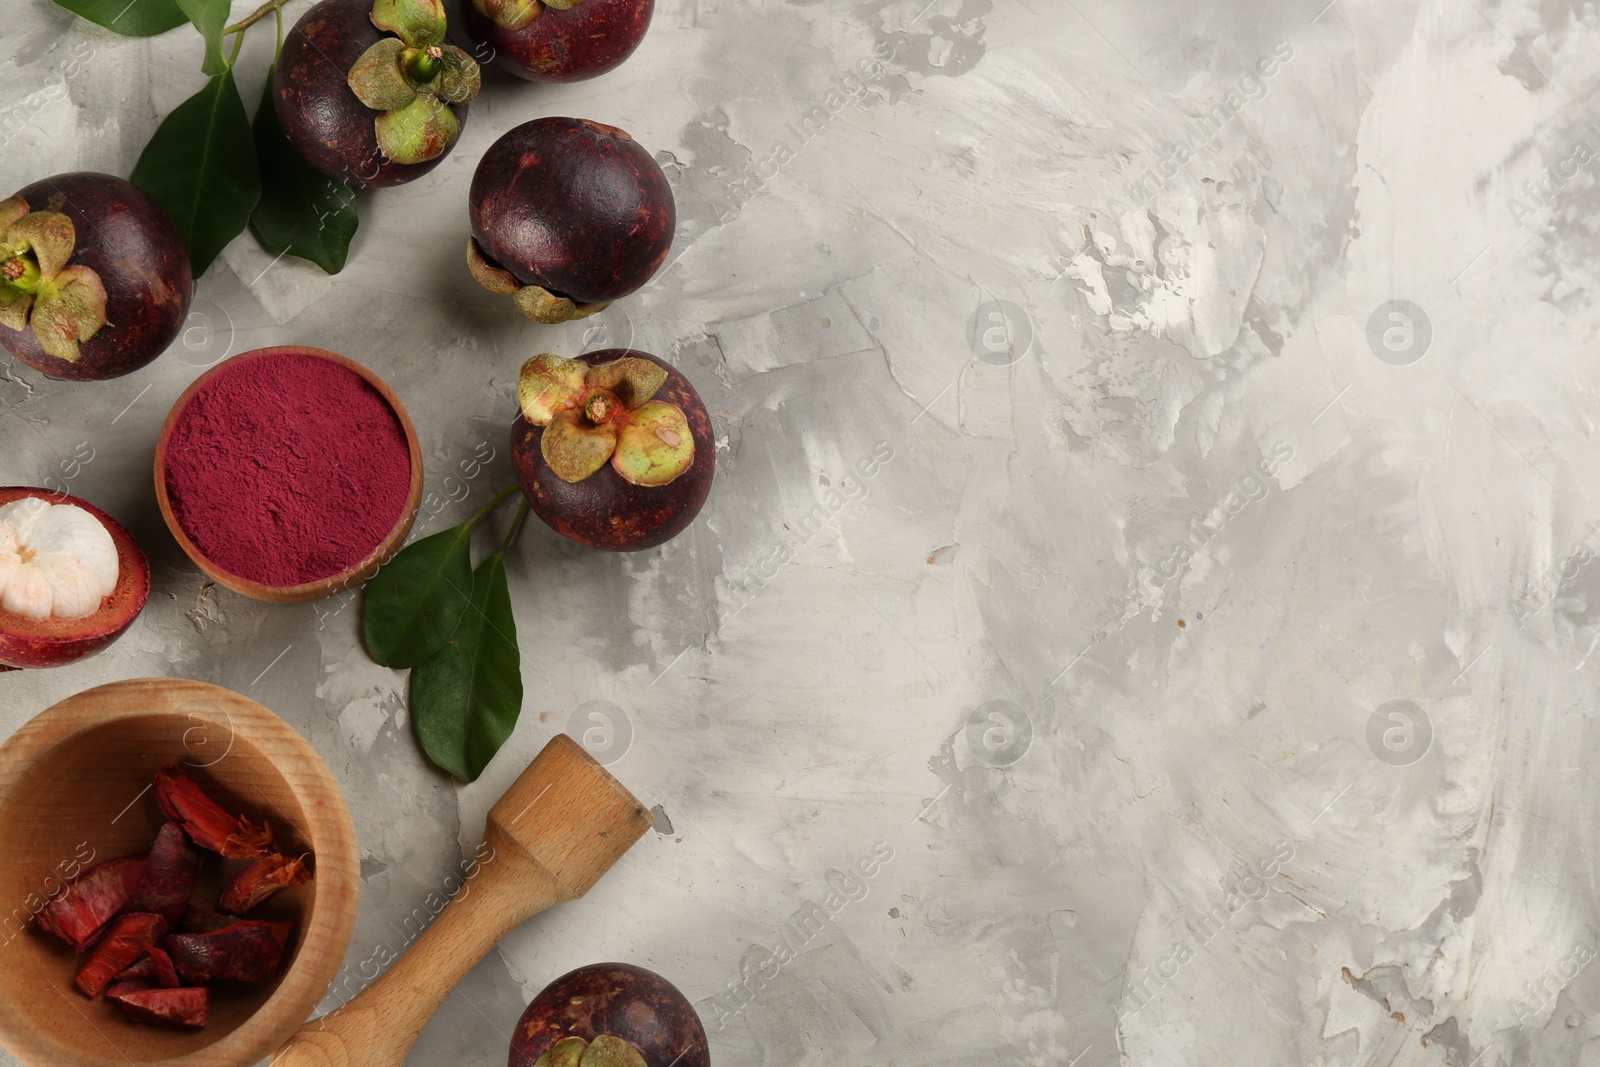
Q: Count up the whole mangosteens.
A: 6